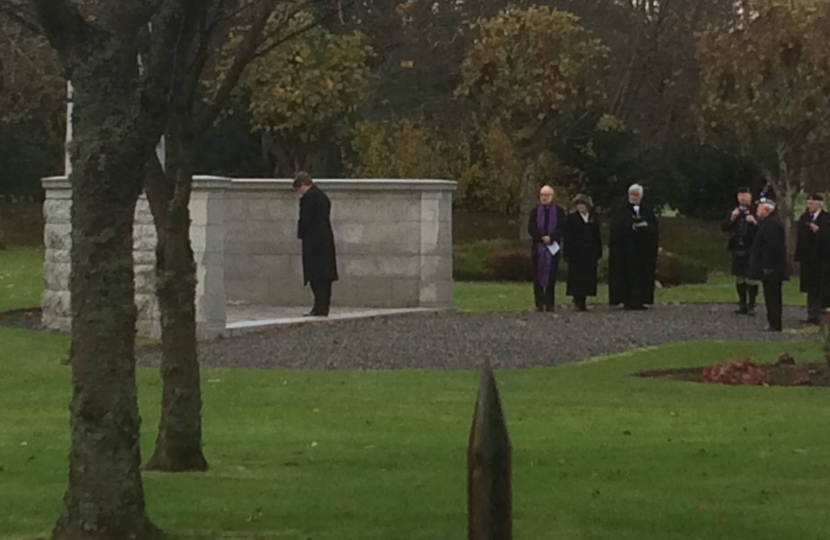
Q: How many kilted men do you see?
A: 1